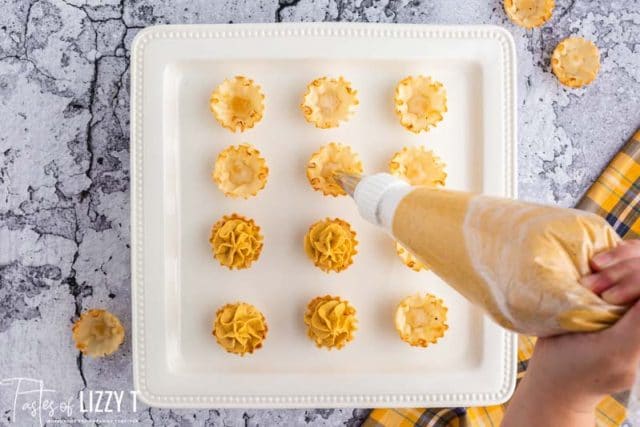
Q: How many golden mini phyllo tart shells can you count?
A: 15